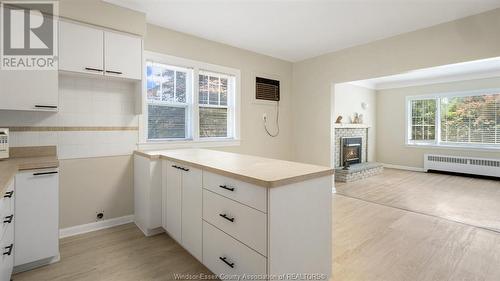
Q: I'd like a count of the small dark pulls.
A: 12